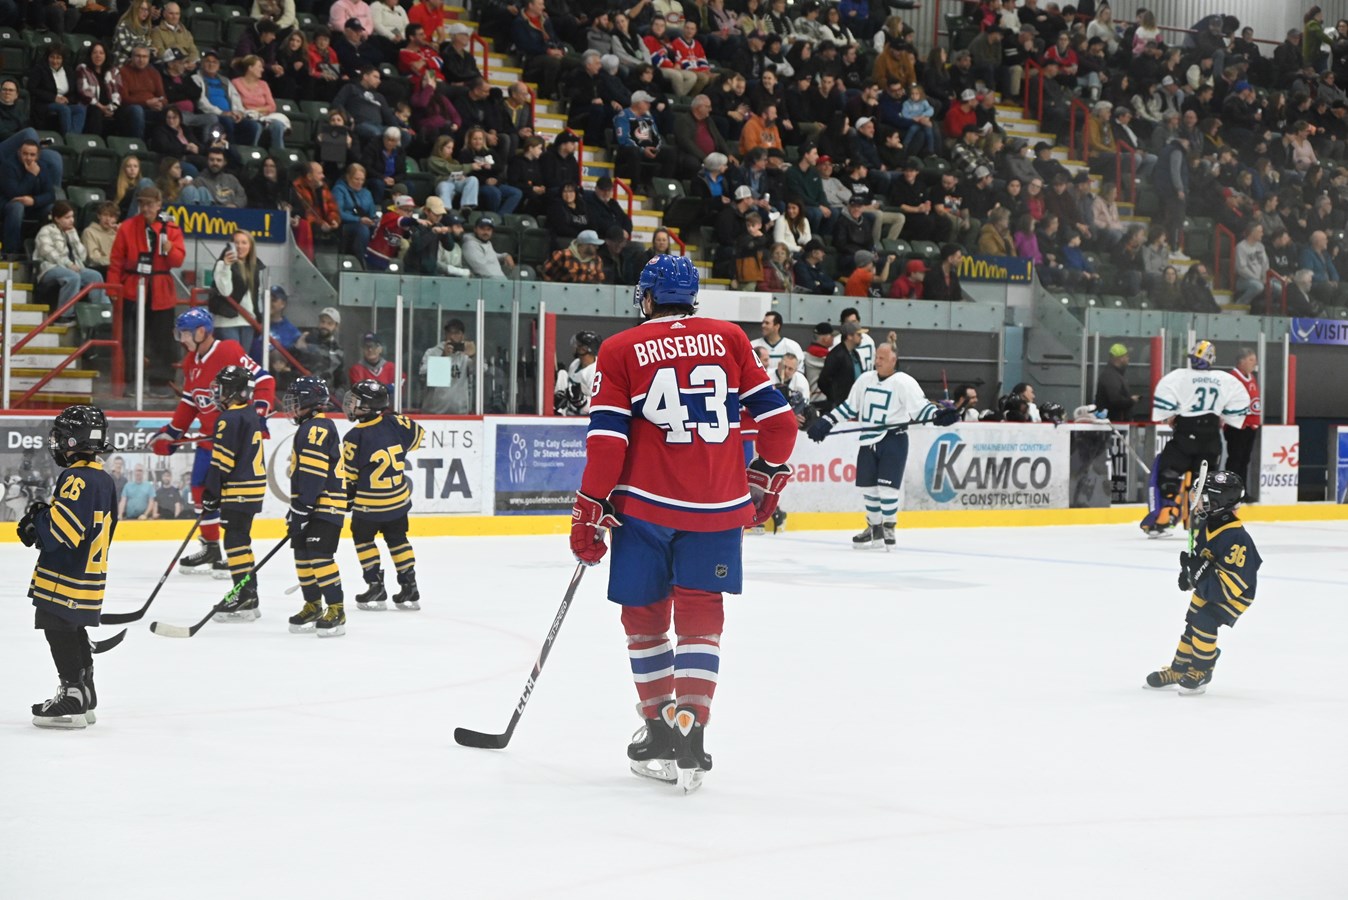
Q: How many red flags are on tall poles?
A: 0